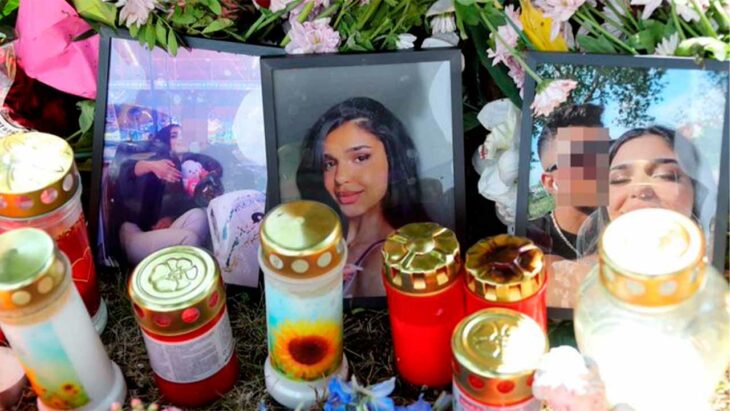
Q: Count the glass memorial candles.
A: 8